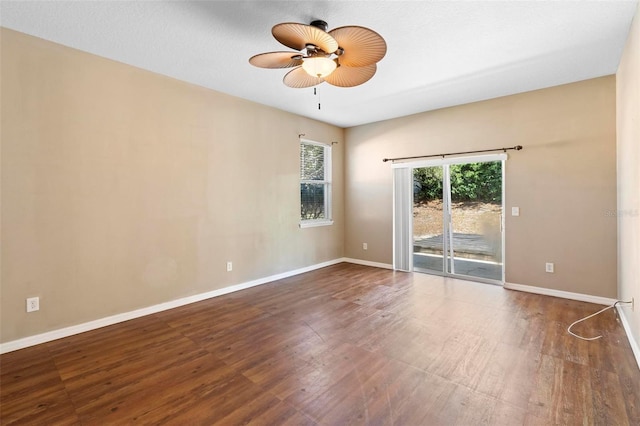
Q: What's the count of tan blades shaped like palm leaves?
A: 5